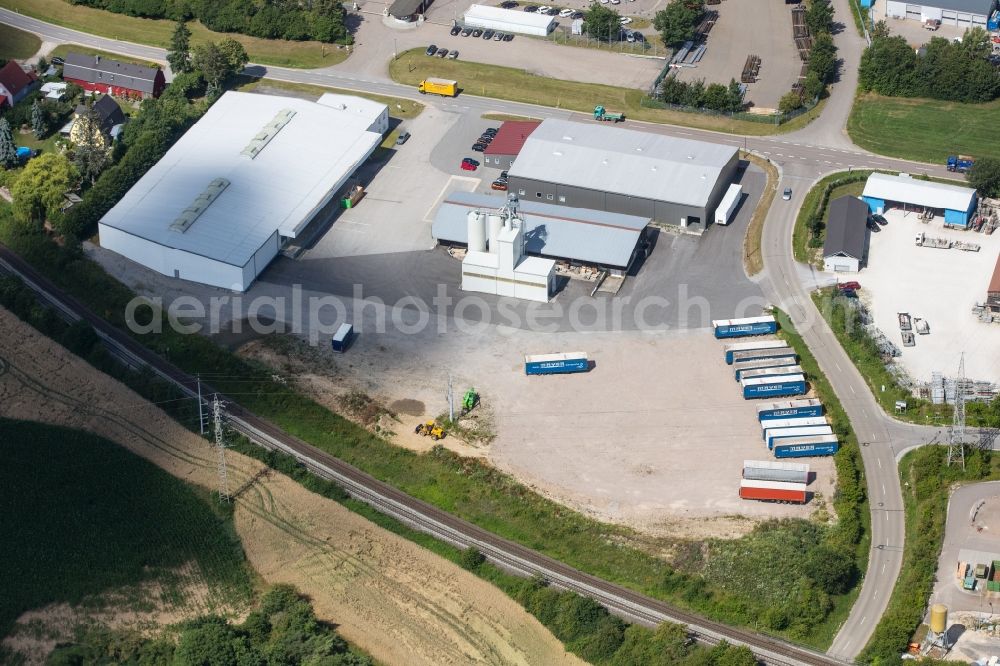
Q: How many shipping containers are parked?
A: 15